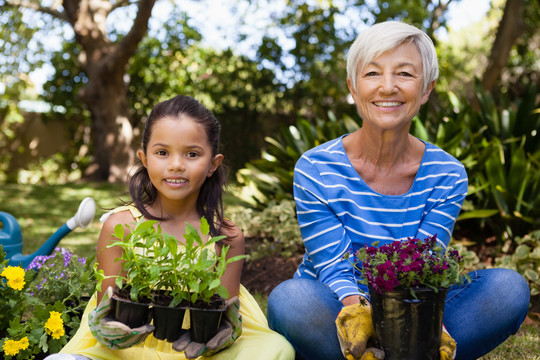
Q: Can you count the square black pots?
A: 3